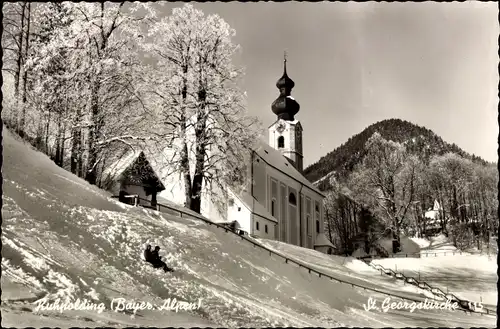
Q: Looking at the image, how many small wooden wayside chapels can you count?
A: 1